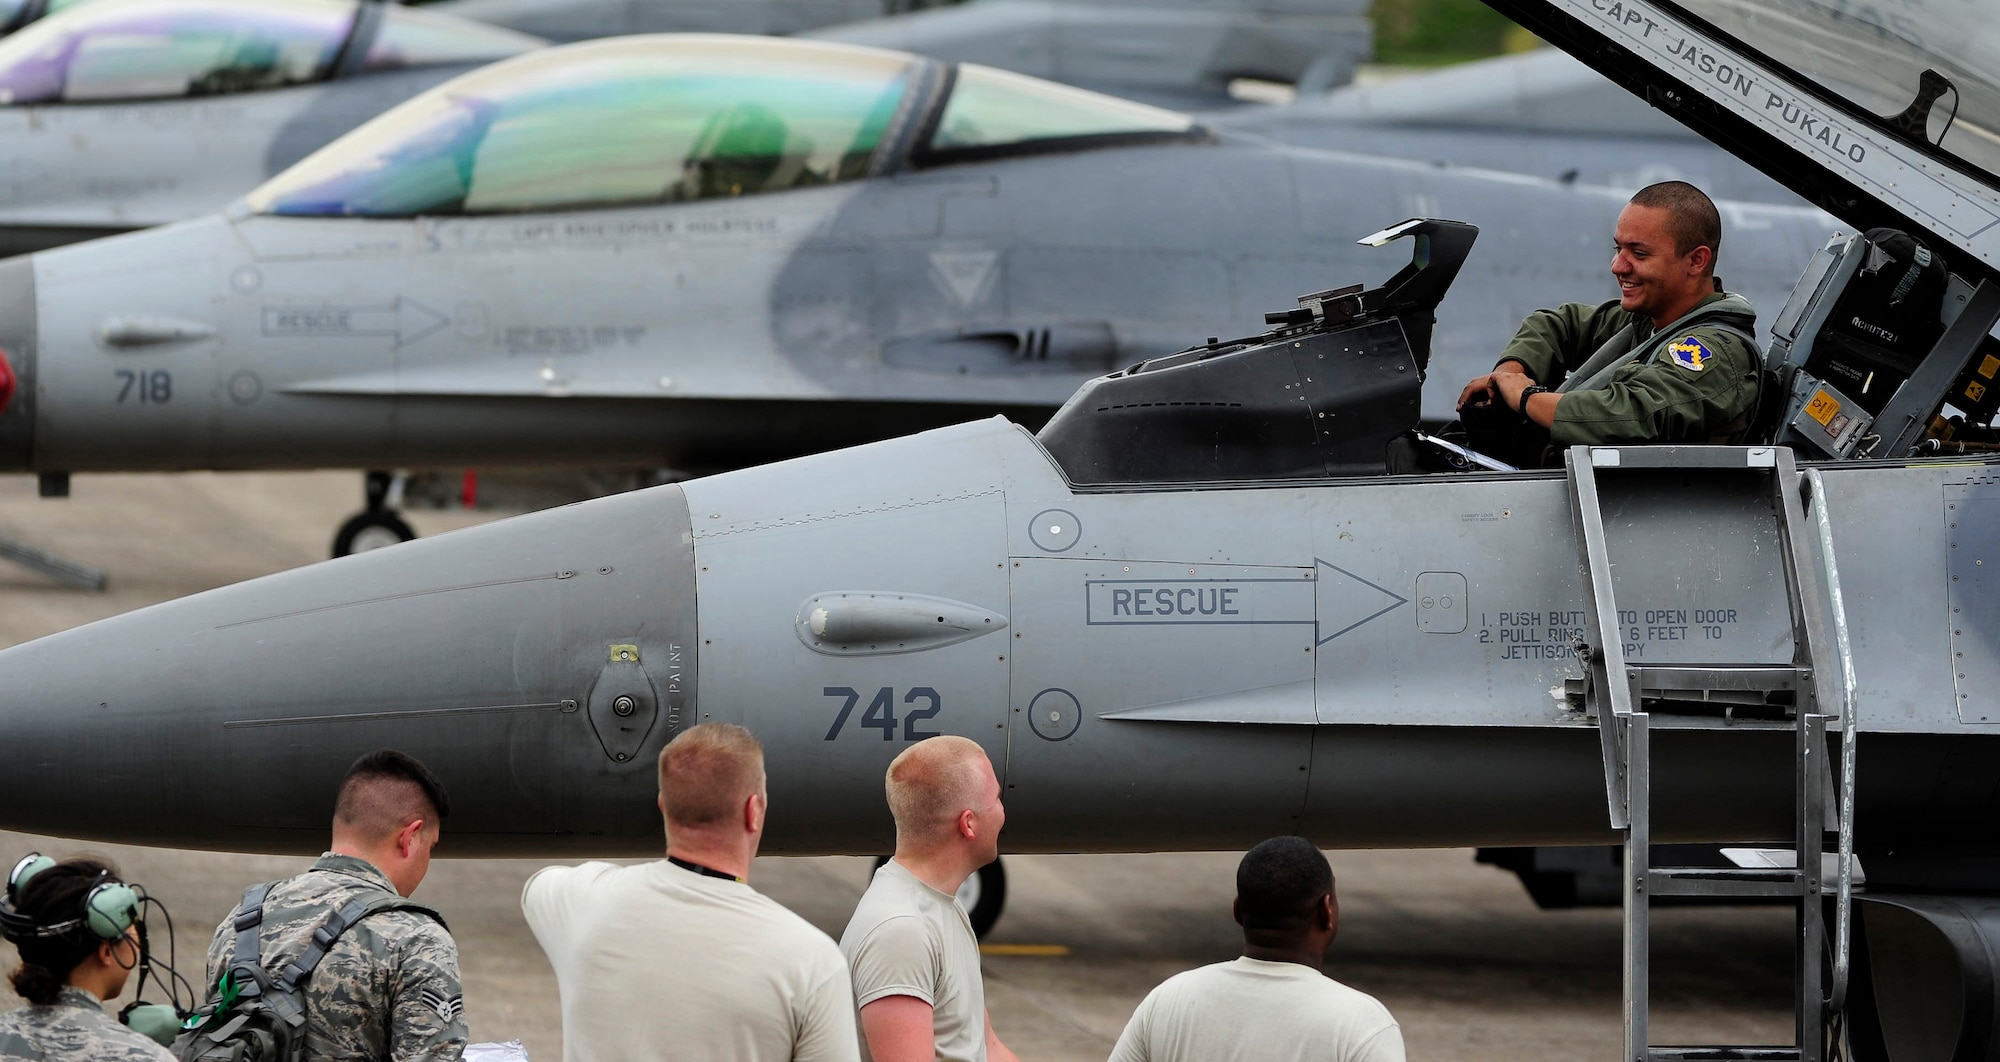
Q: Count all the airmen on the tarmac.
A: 5